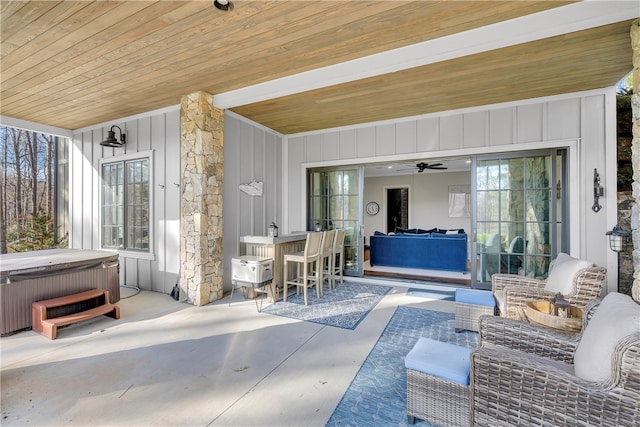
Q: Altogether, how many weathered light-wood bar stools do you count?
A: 3